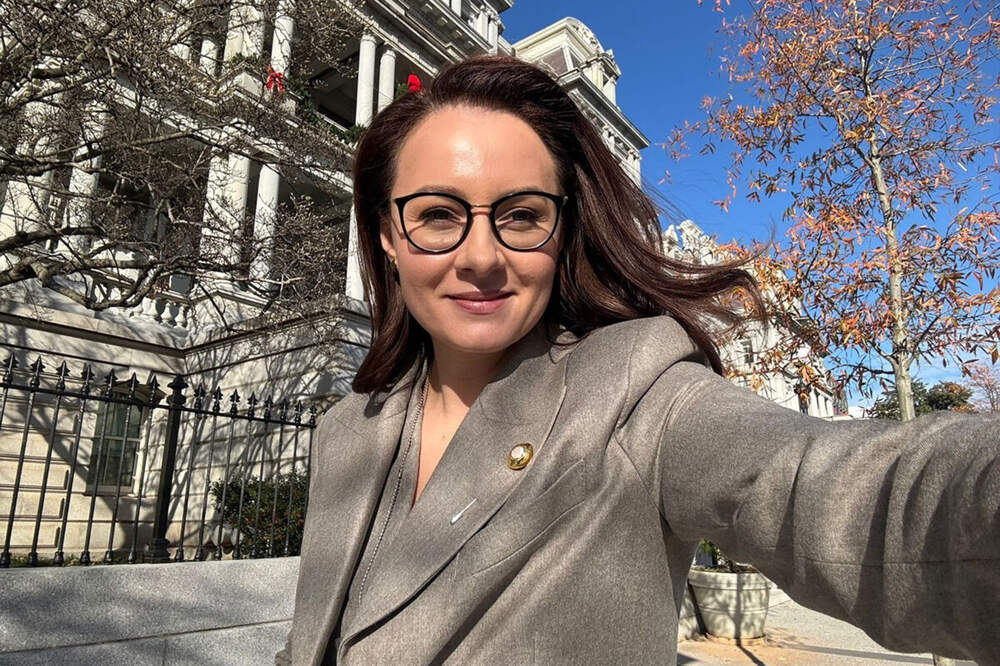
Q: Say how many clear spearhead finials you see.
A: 15